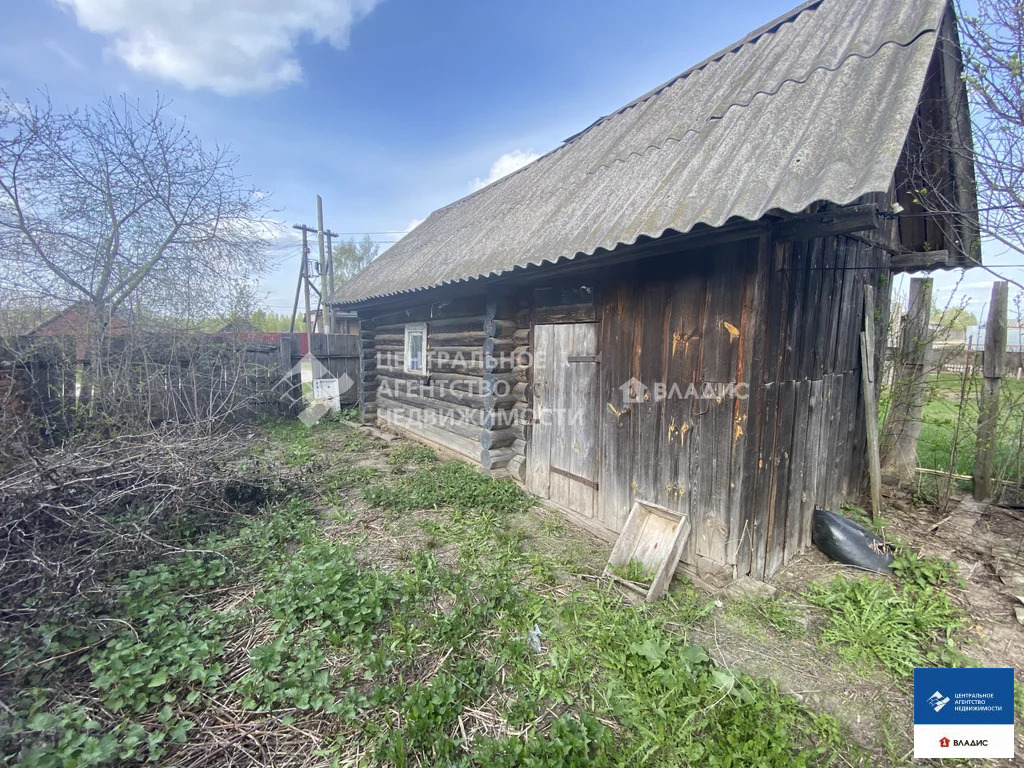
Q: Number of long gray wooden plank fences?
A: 1